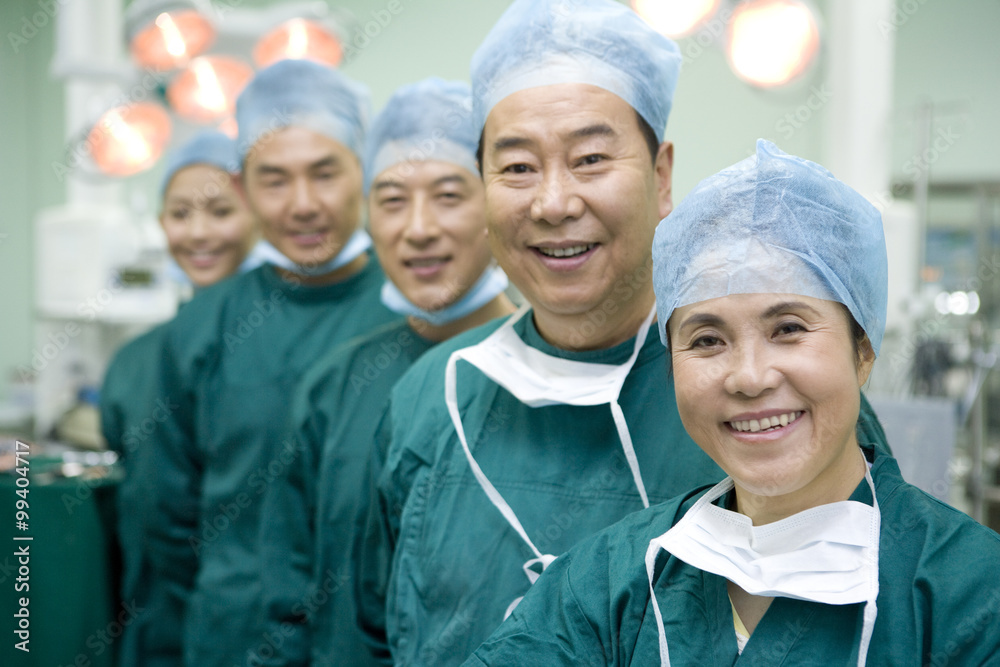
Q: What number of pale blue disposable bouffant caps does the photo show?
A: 5